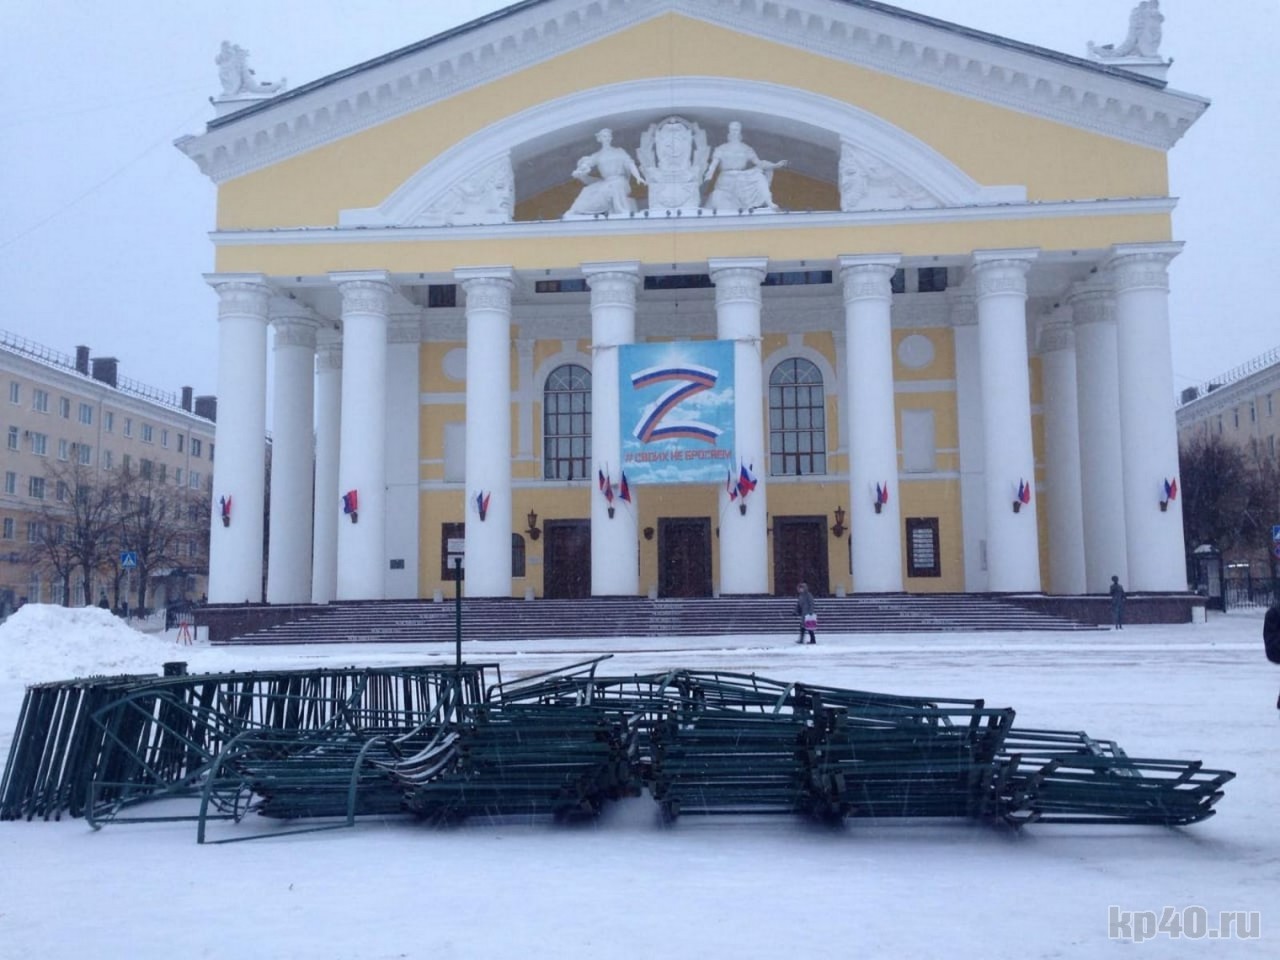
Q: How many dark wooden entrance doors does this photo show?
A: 3